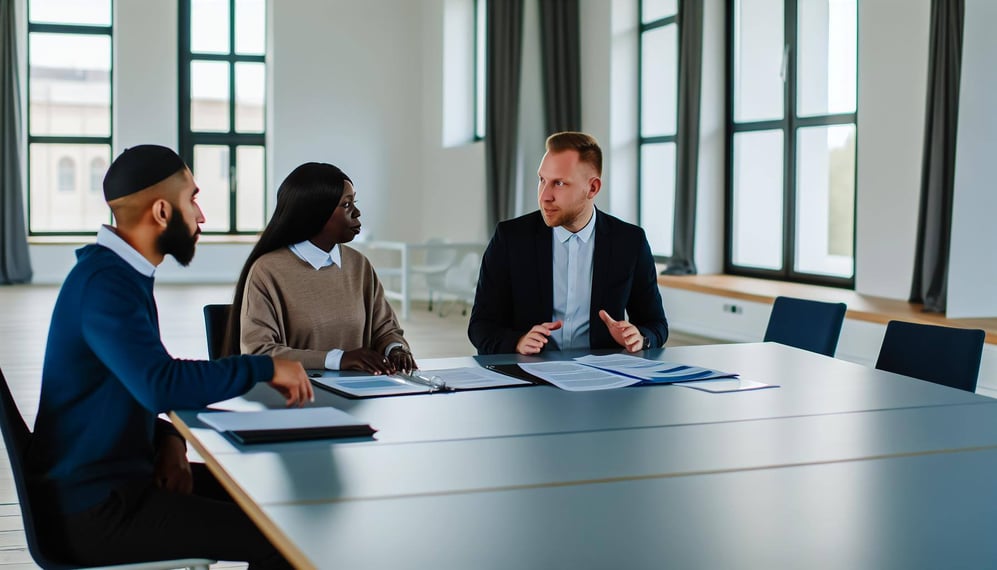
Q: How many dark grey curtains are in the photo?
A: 5